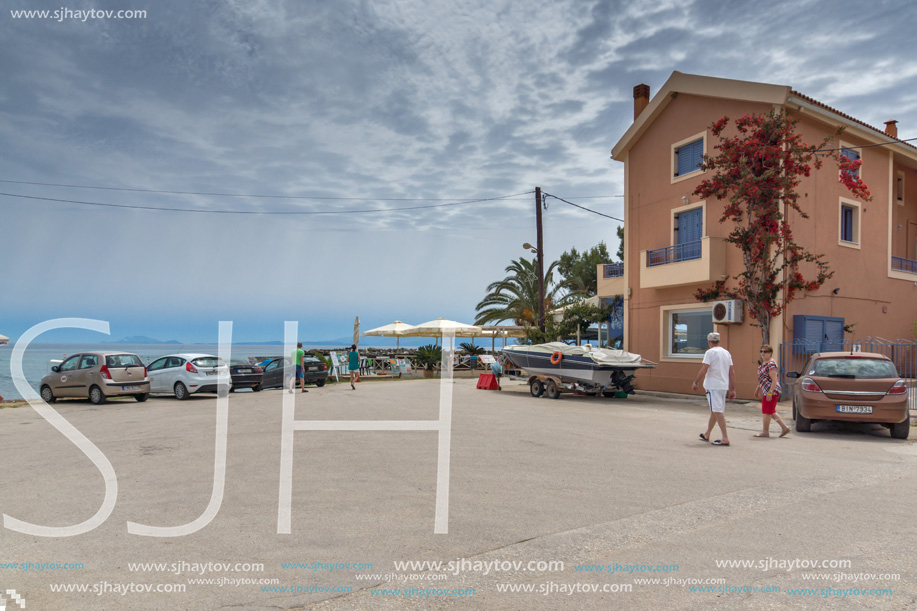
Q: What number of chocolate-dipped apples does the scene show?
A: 0